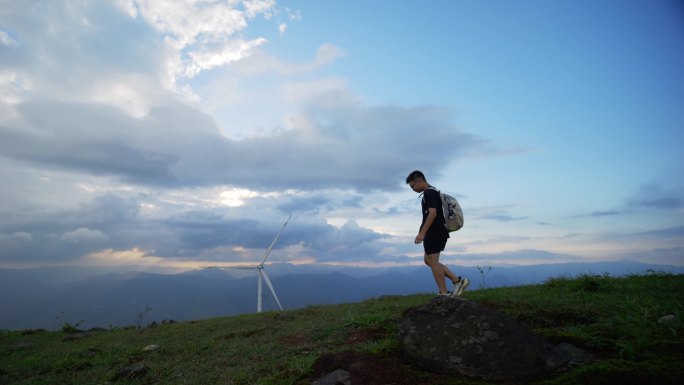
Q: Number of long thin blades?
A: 3